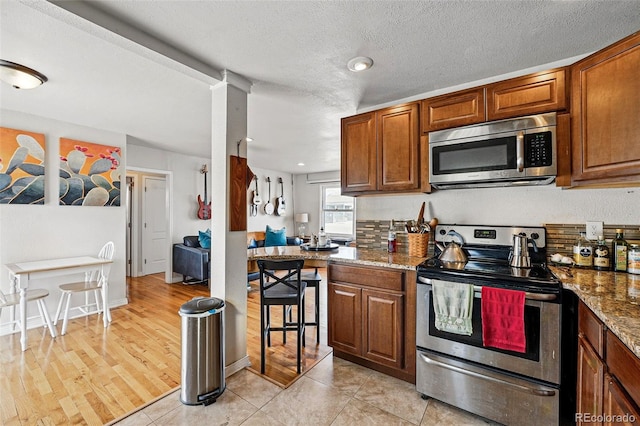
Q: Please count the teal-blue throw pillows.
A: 2